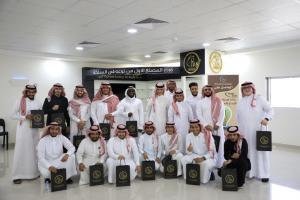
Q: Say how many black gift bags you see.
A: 14